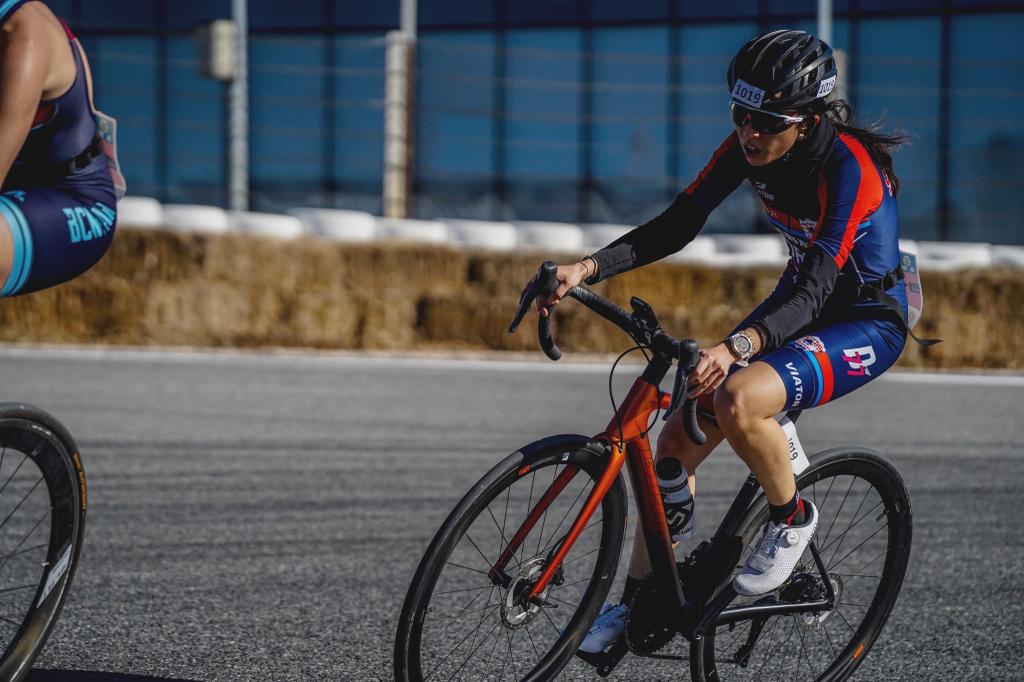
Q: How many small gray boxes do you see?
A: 1